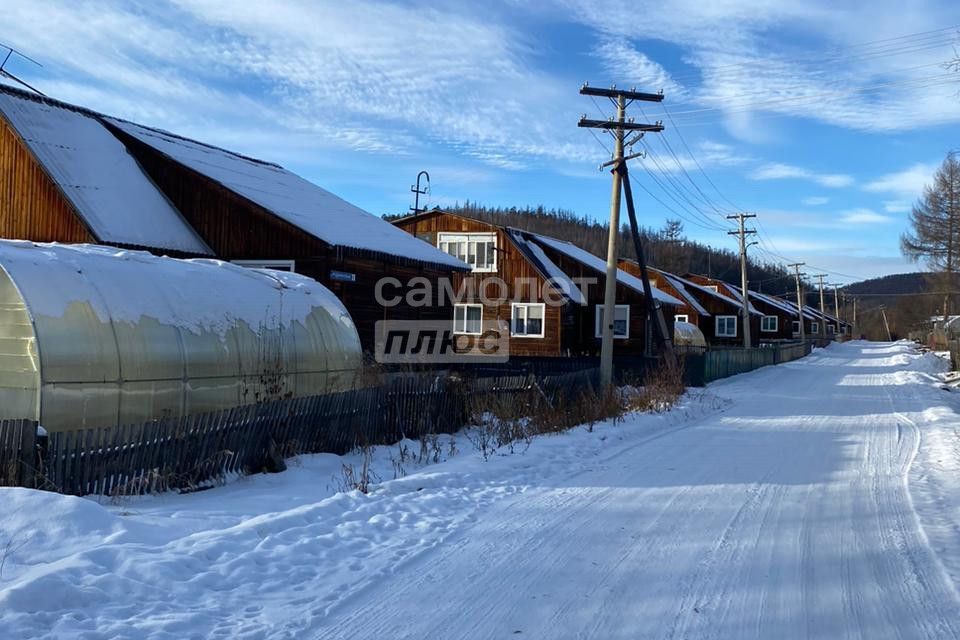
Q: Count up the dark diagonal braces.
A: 1